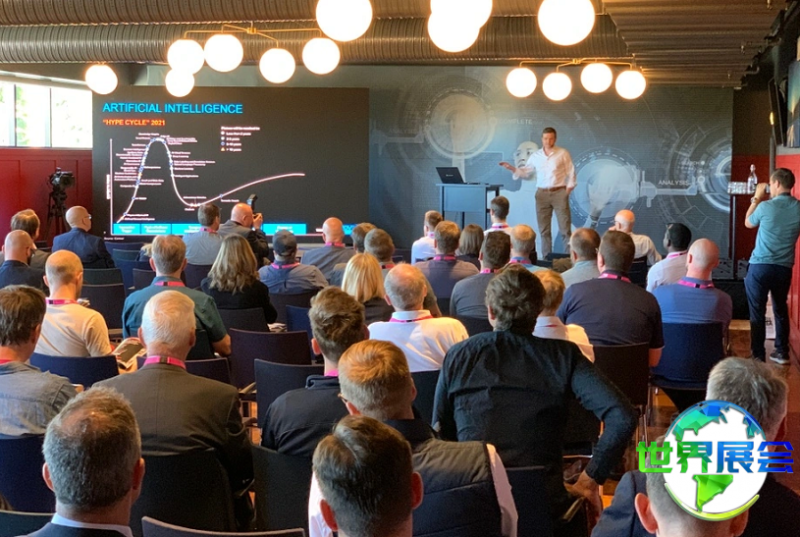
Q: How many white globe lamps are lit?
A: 14